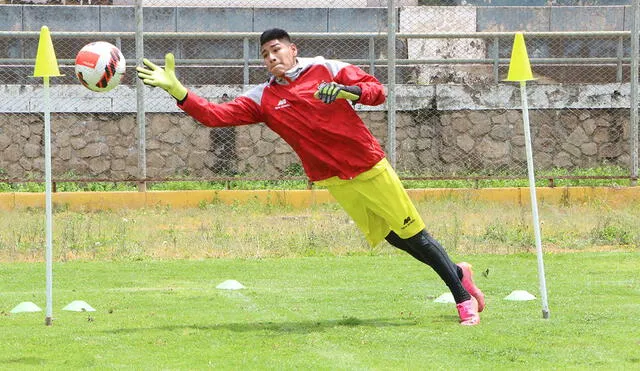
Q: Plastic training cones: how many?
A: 7